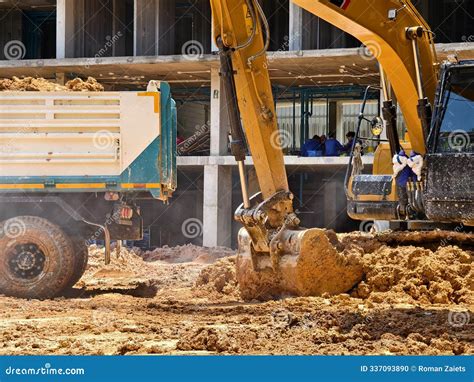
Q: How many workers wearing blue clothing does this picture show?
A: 3